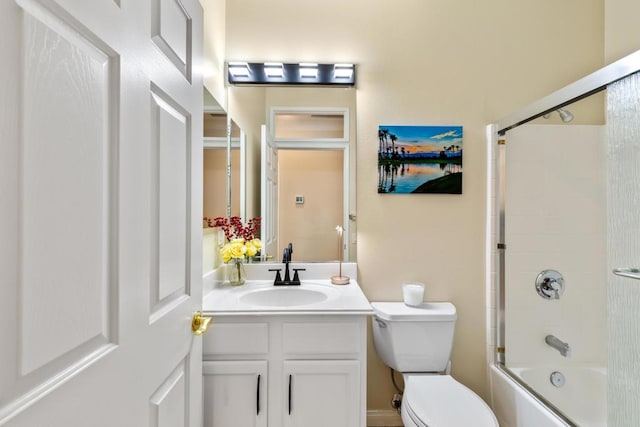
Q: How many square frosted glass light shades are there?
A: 4